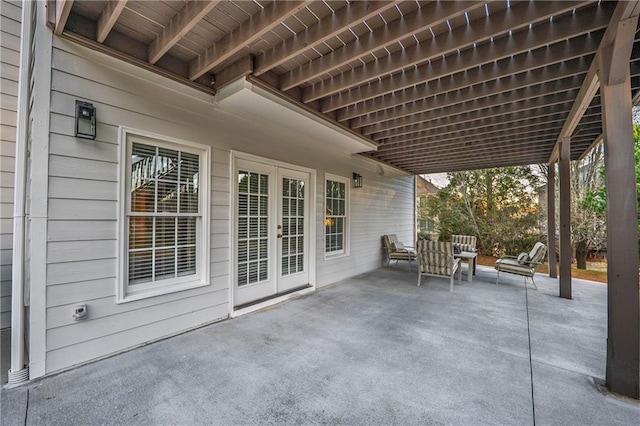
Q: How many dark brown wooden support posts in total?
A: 3